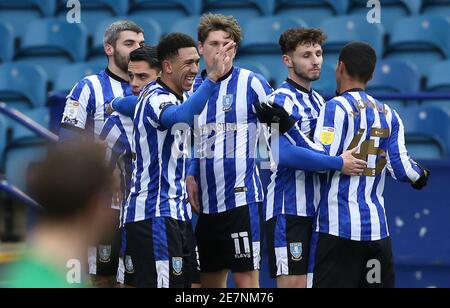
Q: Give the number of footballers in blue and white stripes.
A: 6